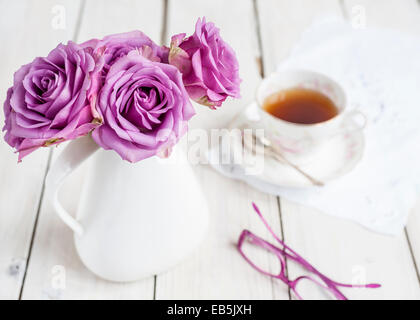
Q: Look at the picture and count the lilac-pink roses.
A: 4